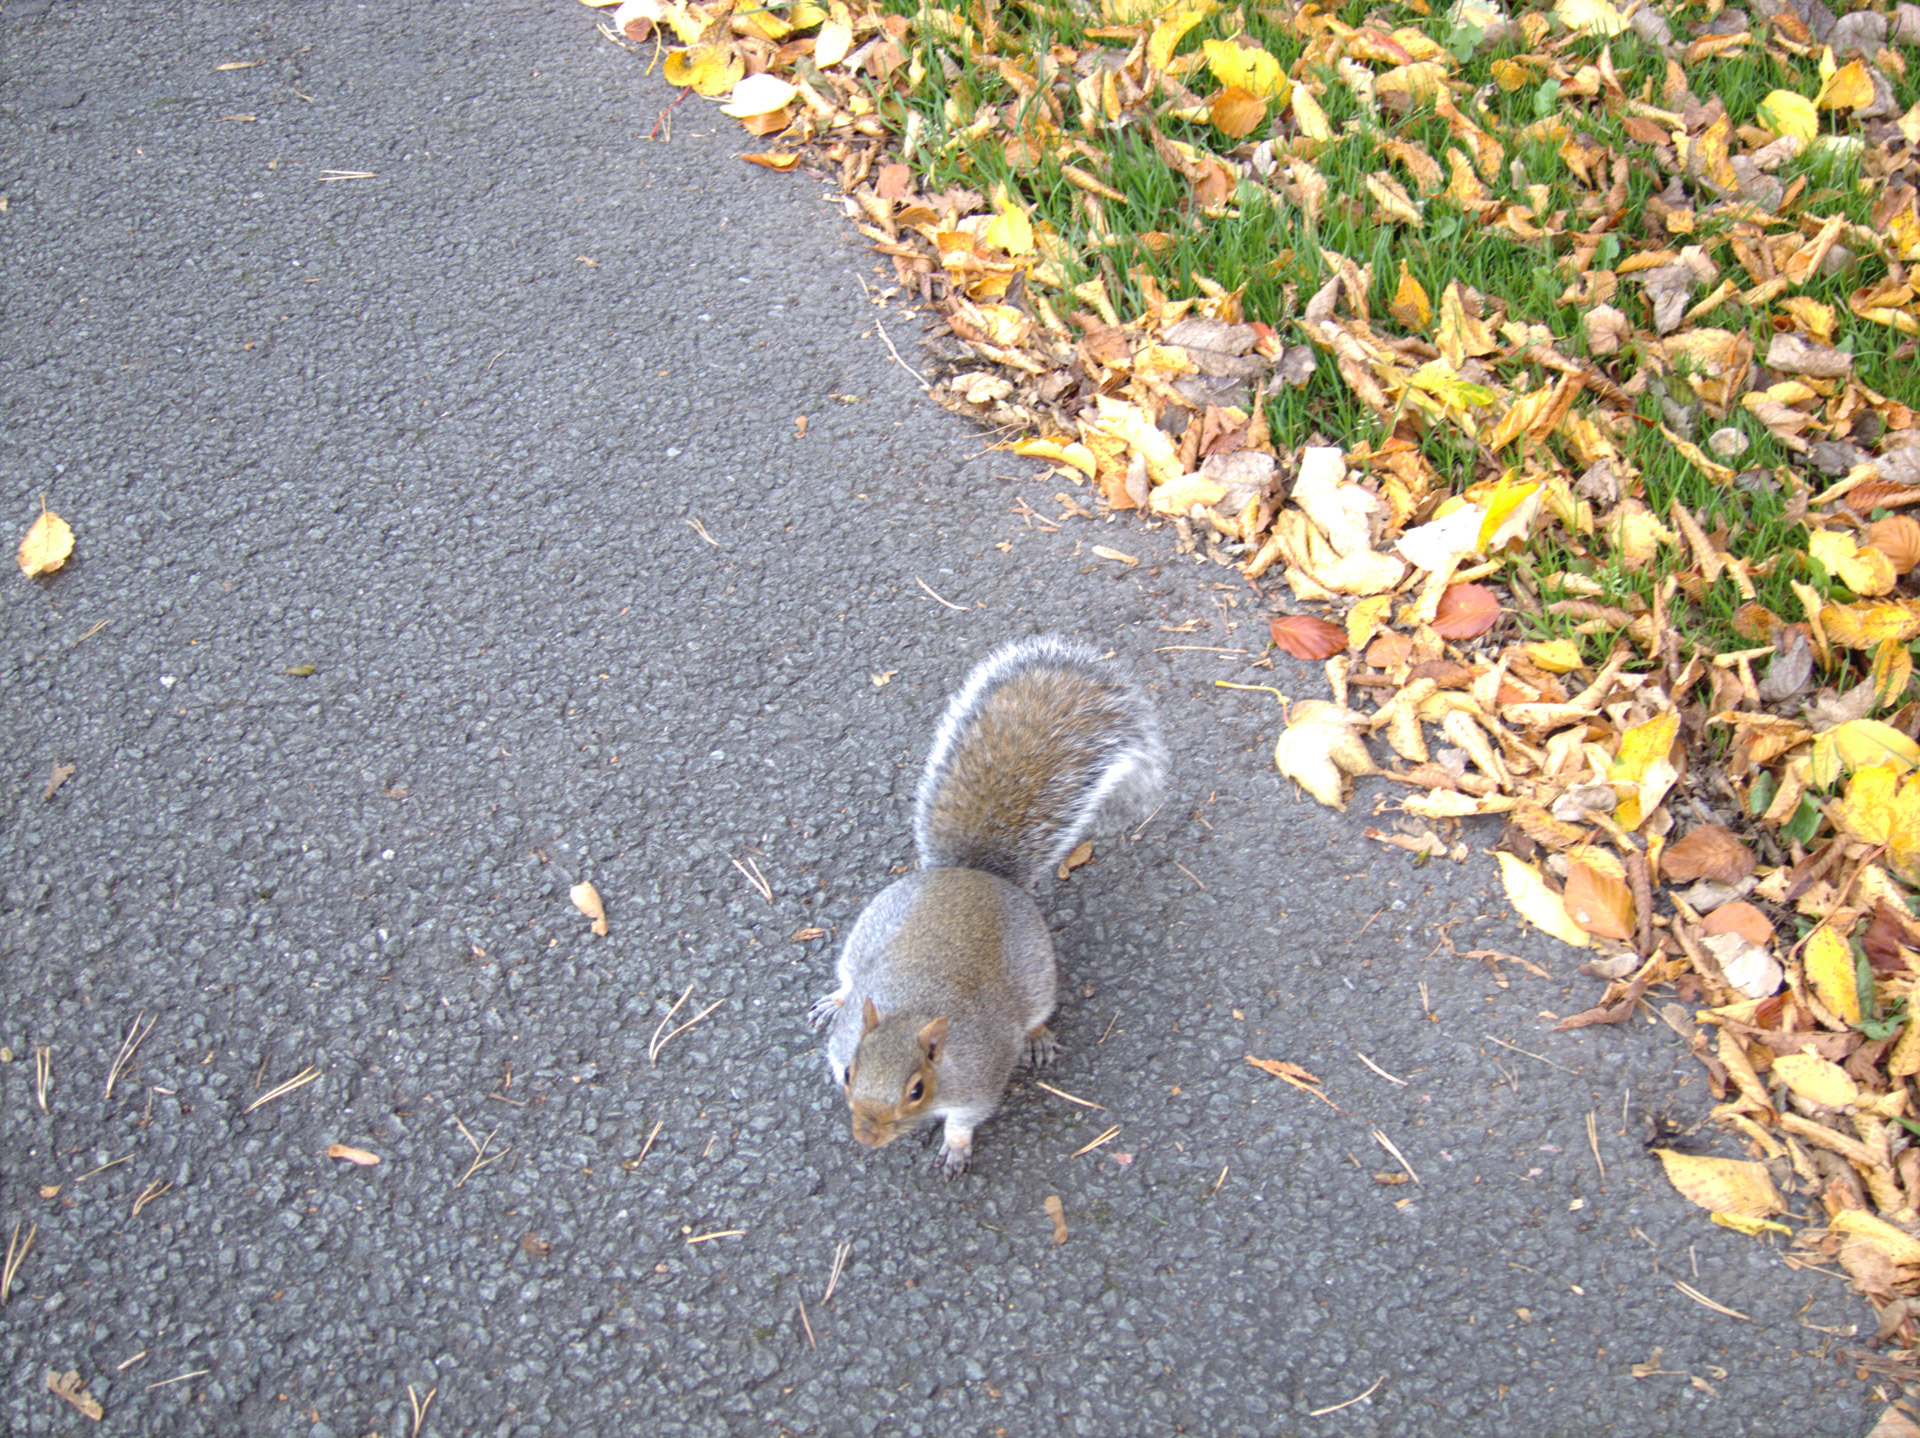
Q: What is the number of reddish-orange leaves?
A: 2